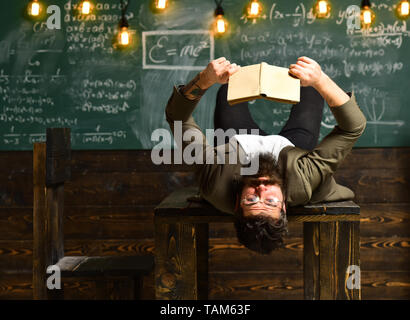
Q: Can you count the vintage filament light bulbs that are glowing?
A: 9